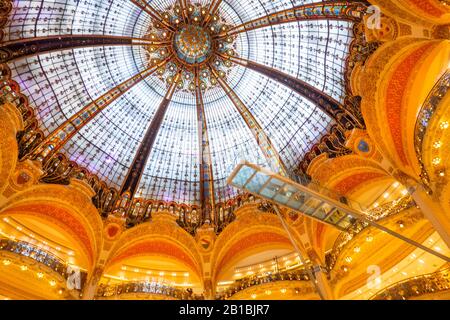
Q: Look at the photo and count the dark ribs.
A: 3